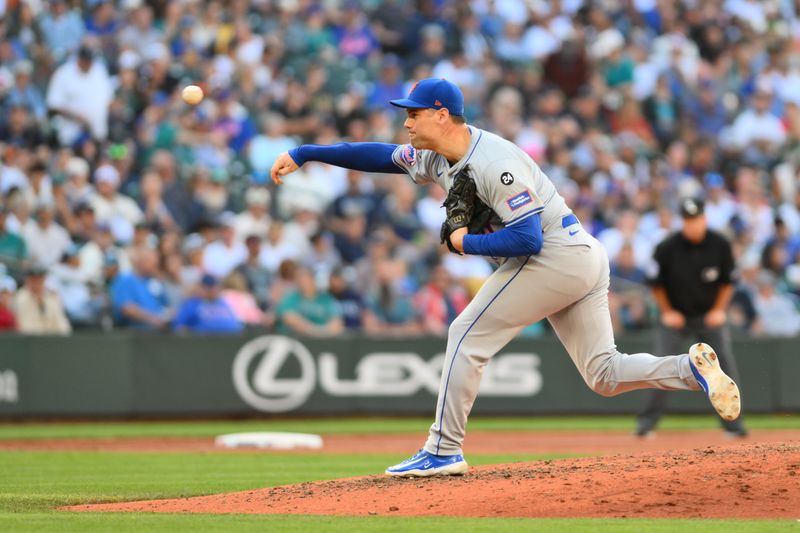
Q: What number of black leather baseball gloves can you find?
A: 1